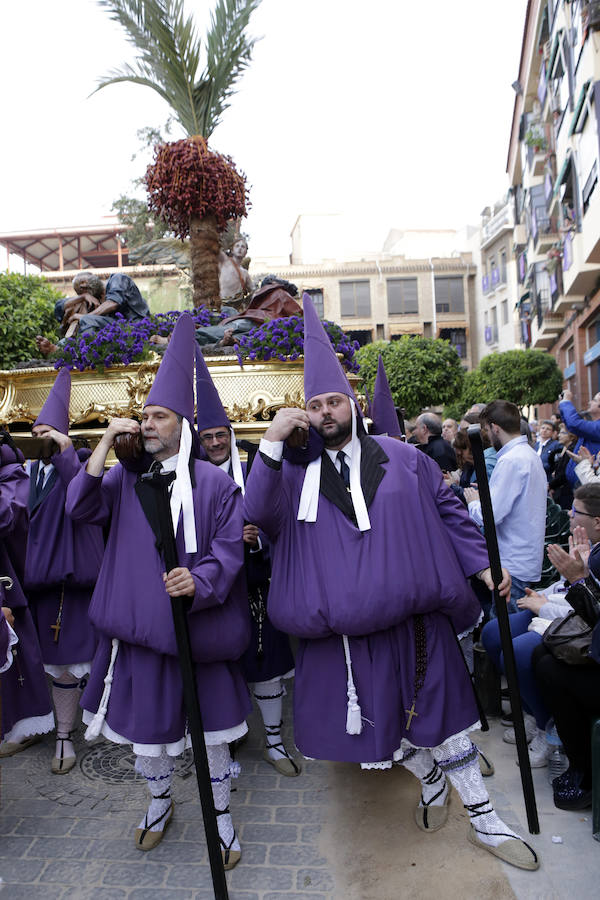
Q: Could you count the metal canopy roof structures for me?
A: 1